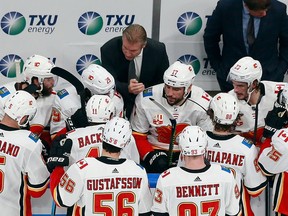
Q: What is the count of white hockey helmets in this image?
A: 9